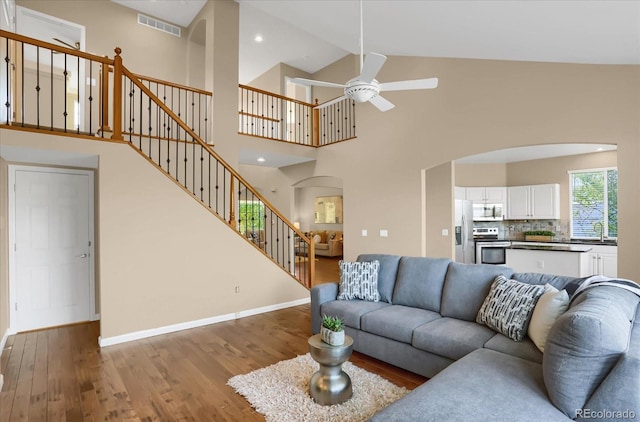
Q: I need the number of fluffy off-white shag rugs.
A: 1